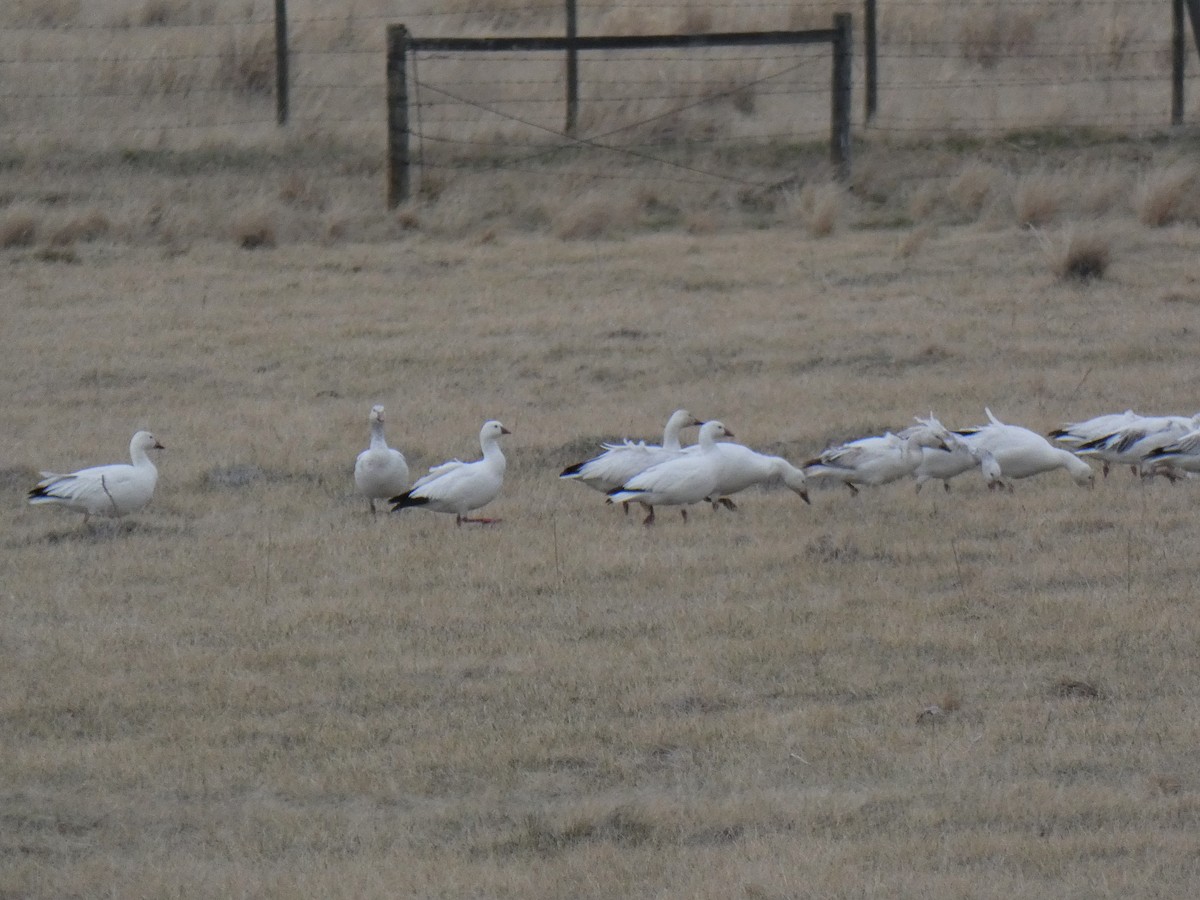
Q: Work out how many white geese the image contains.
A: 12